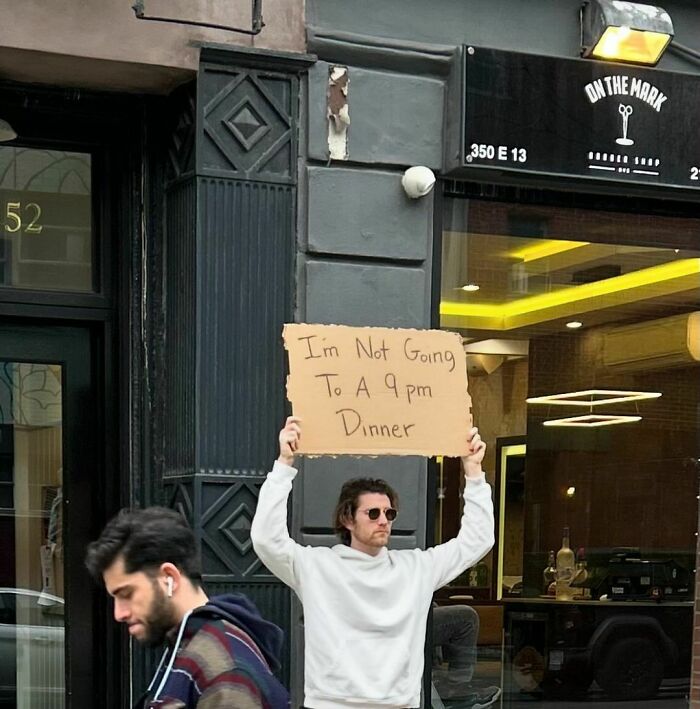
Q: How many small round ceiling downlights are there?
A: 2